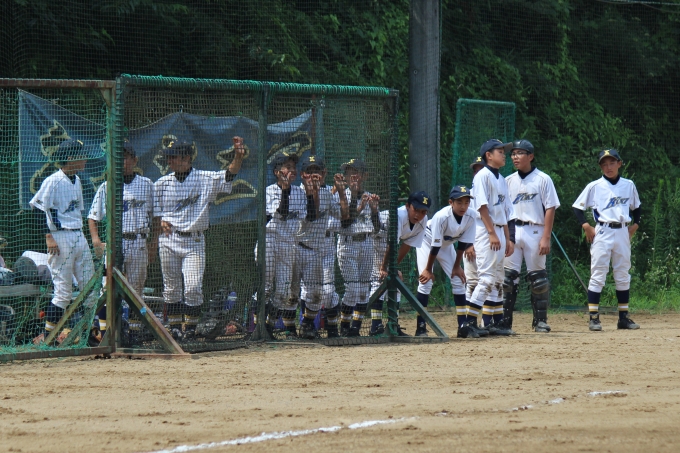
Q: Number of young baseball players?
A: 12